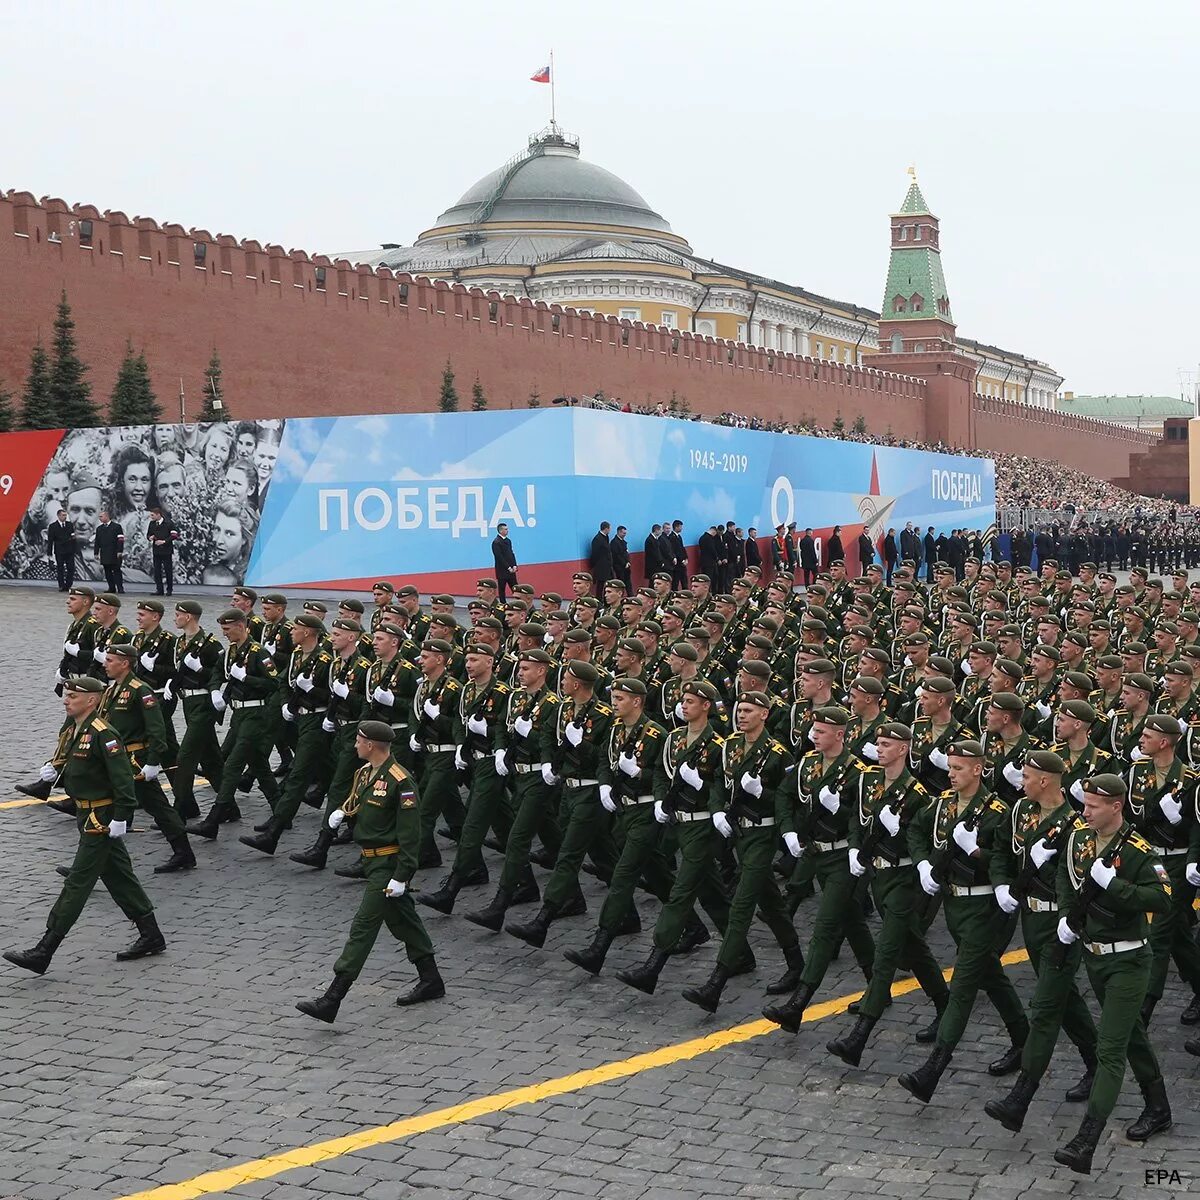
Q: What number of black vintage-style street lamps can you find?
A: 0